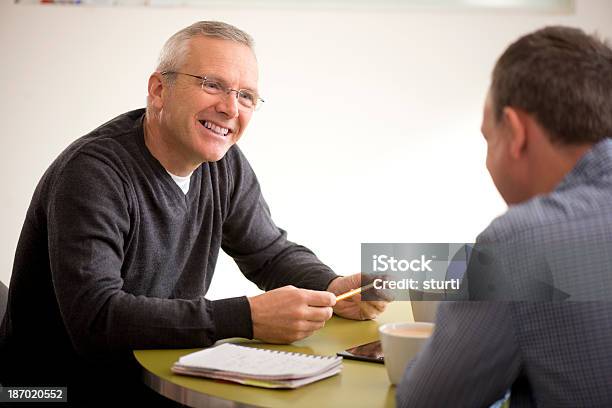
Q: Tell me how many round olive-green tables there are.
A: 1